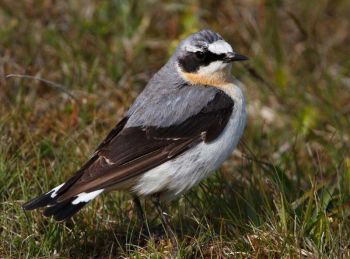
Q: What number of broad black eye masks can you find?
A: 1